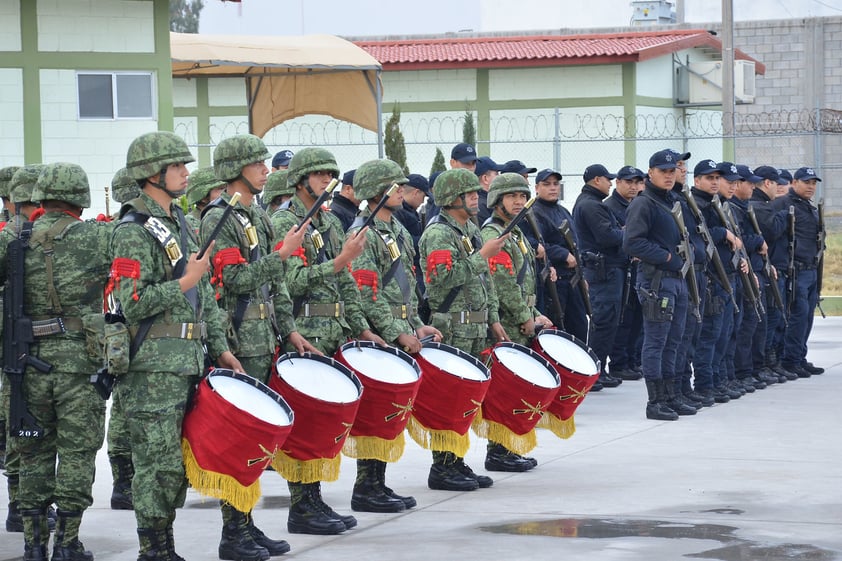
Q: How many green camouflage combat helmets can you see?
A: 12